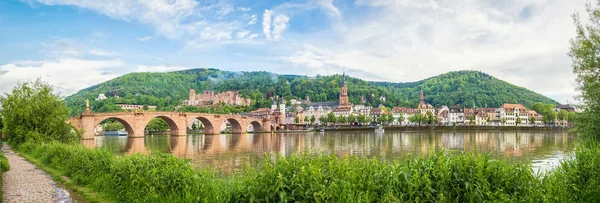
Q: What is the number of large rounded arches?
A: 5